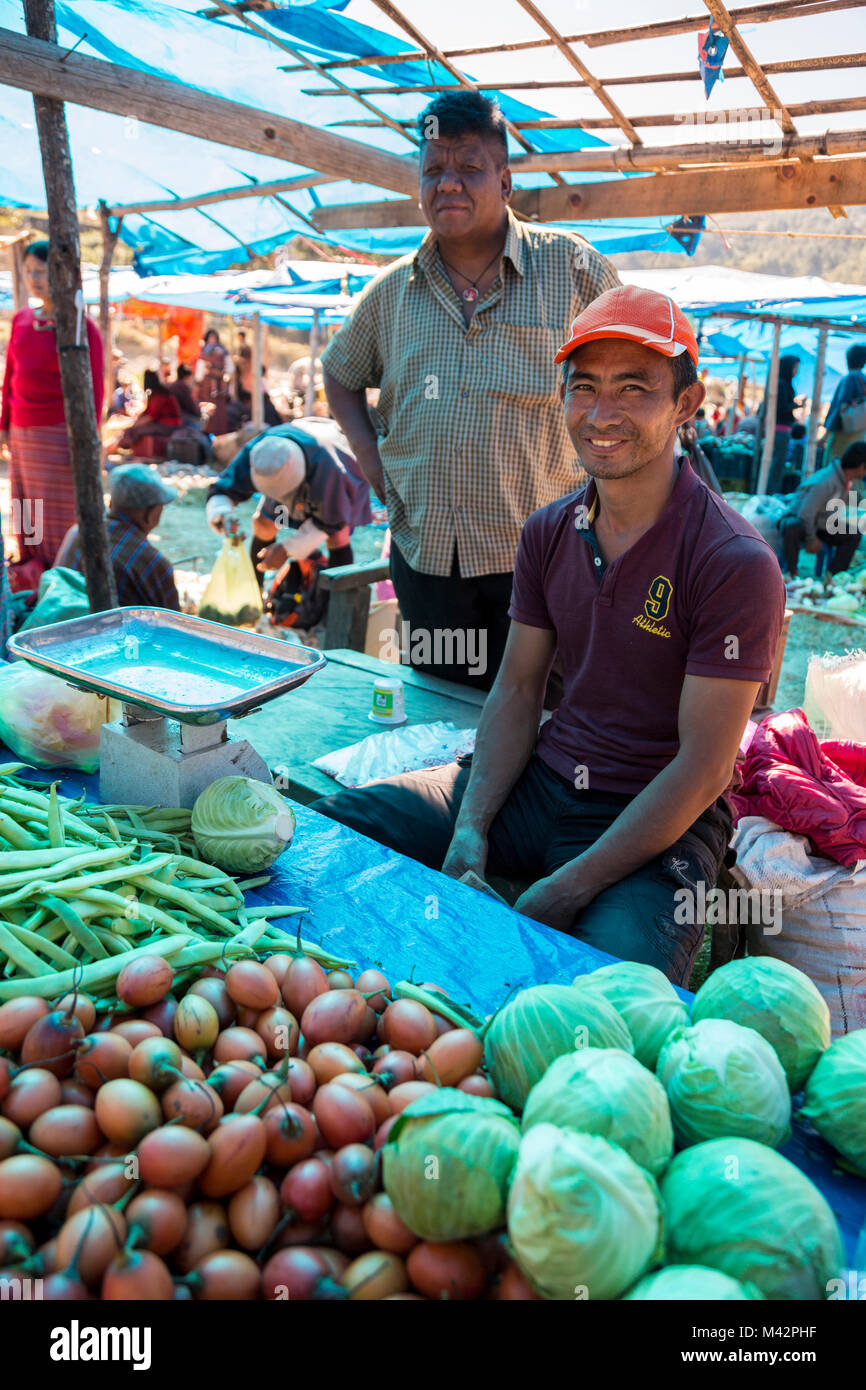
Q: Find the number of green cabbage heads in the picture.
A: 11